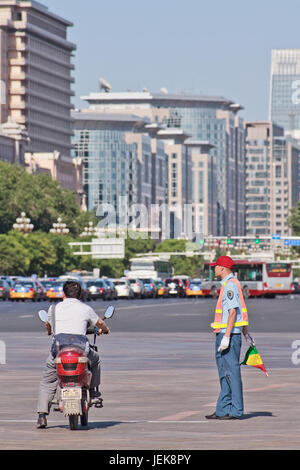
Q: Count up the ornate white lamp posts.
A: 3